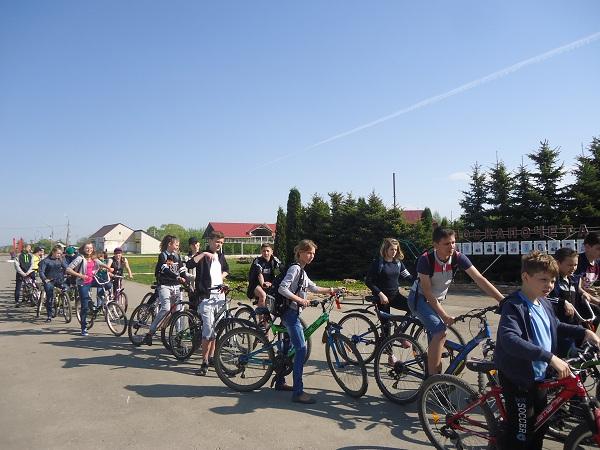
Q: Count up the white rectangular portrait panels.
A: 11